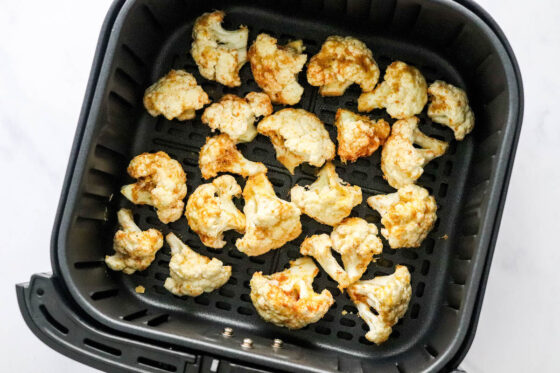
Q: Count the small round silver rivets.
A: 3